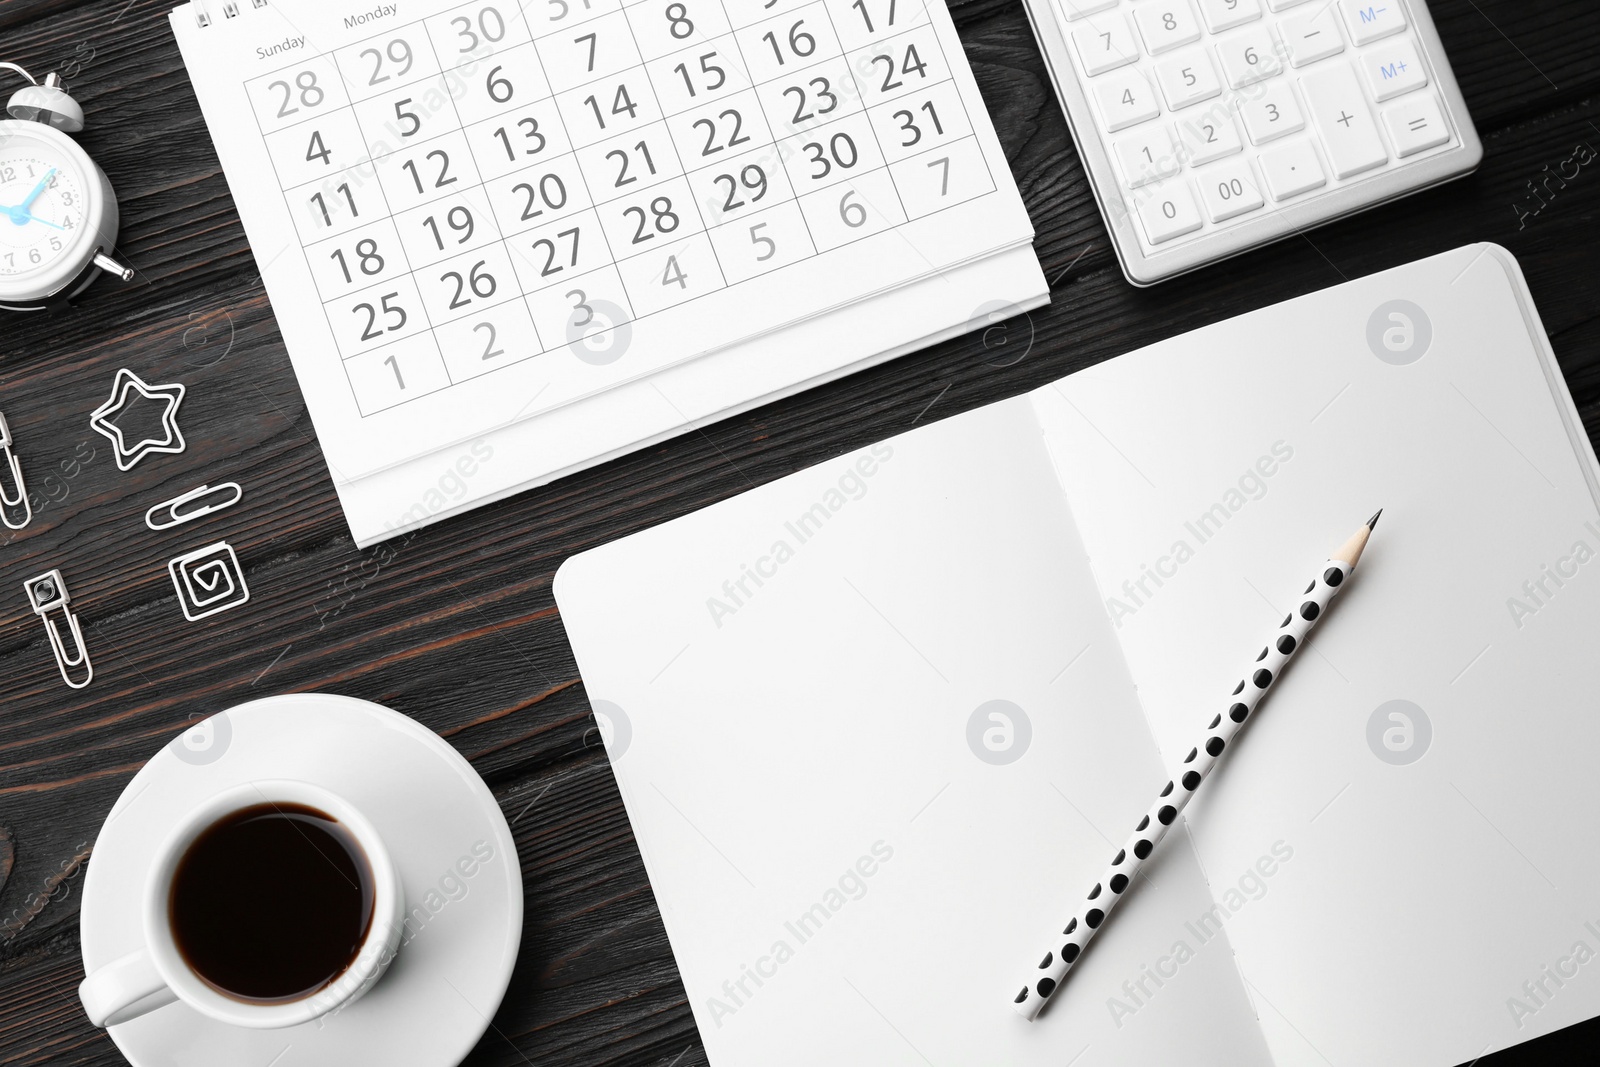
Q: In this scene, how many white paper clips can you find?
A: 5